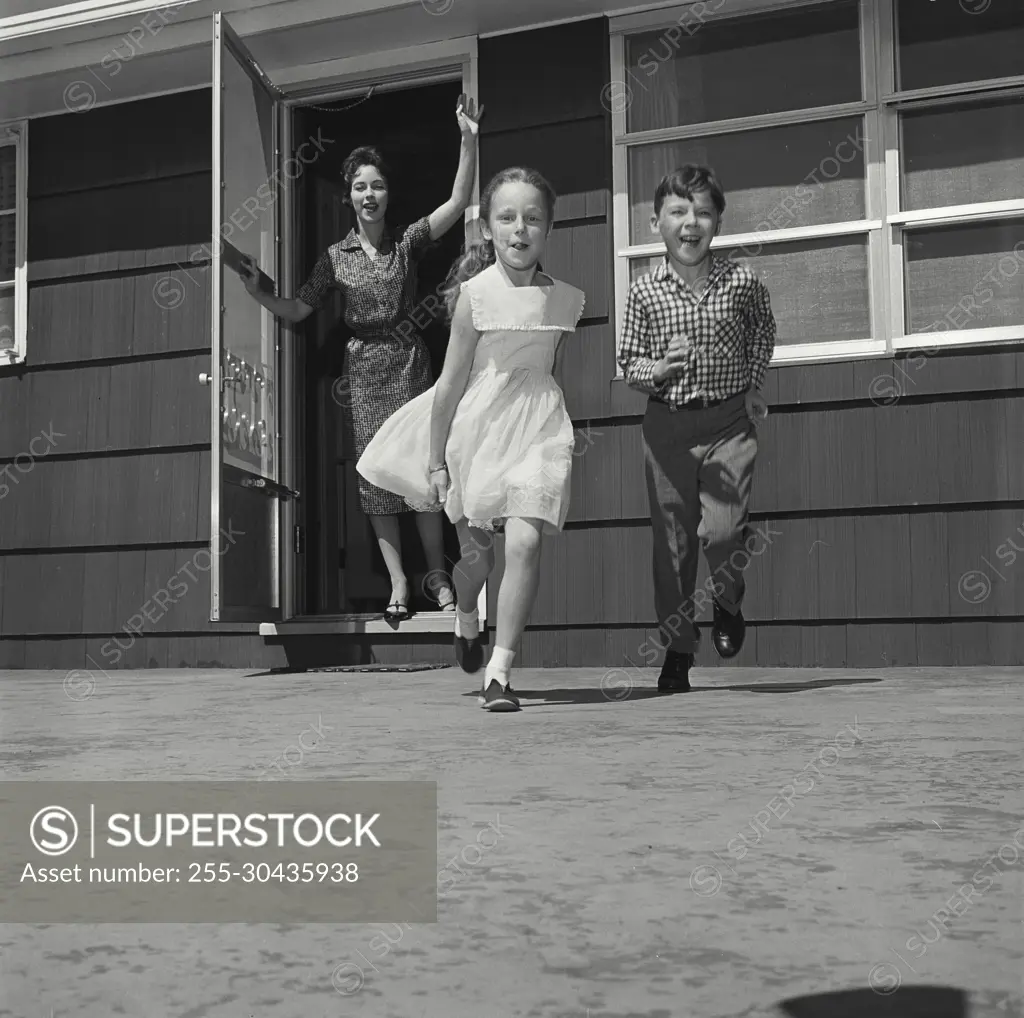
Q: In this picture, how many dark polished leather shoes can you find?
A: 2